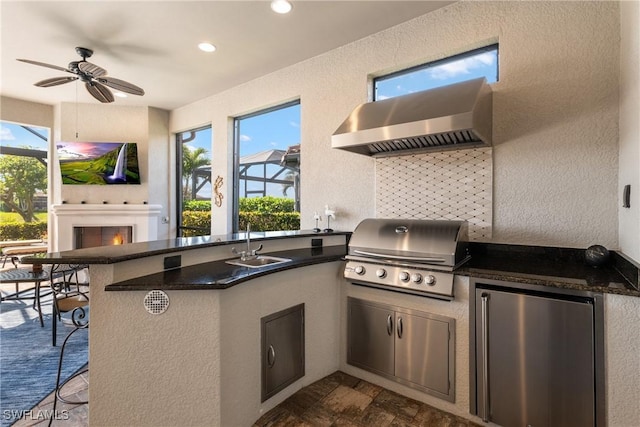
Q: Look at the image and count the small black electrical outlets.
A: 2